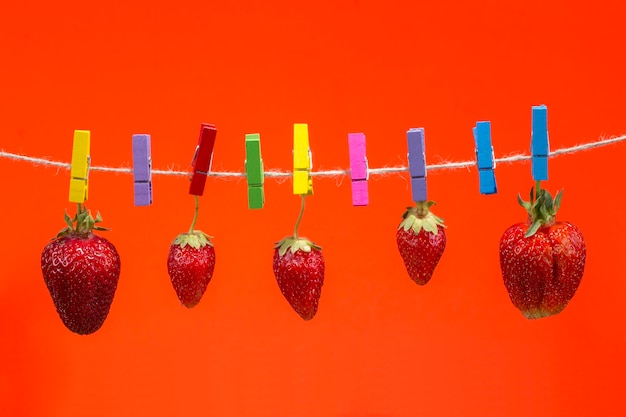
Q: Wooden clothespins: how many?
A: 9